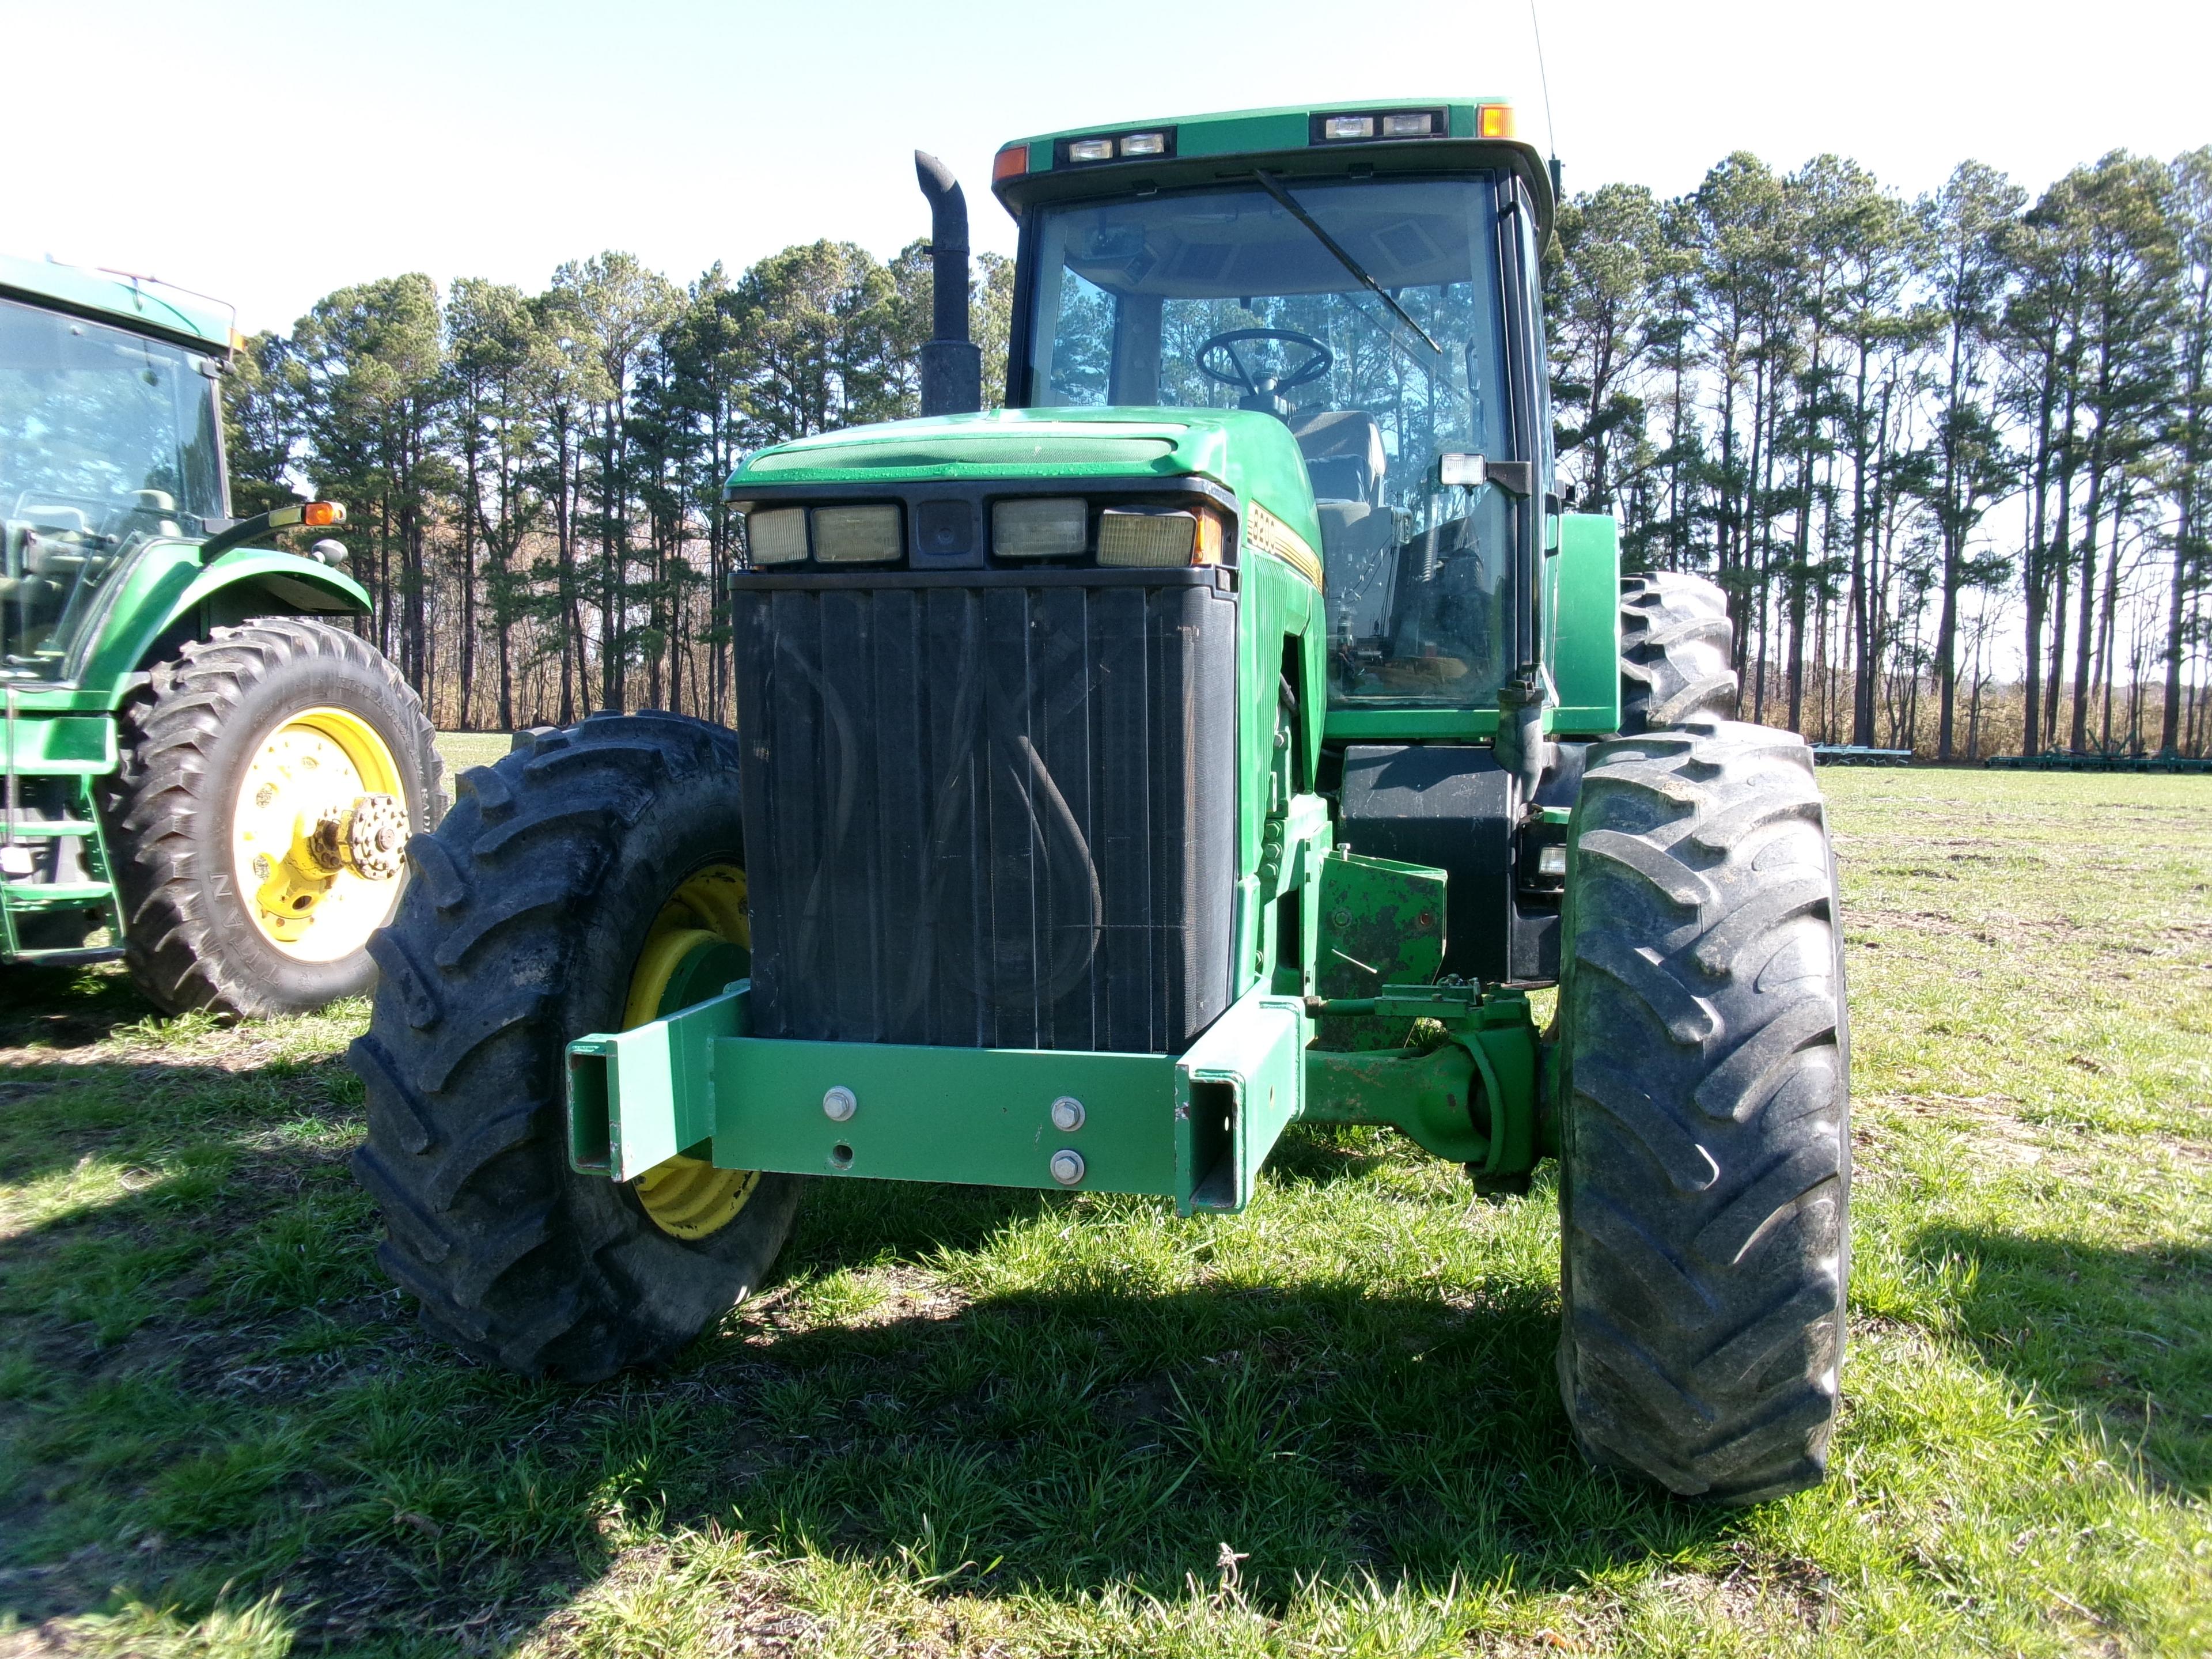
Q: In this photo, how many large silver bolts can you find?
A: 3